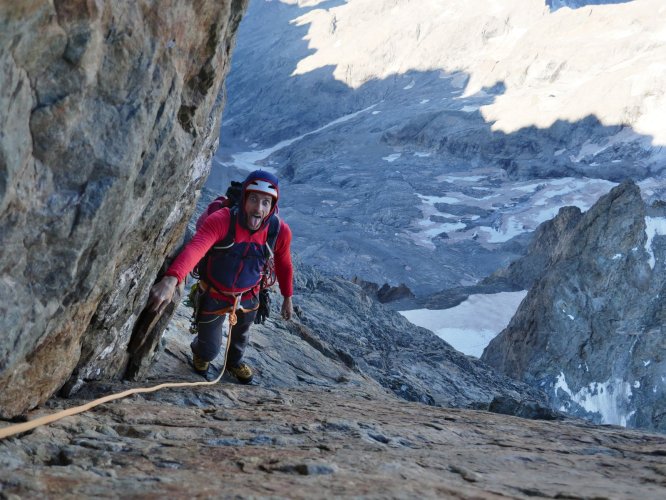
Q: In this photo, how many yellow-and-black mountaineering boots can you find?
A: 2